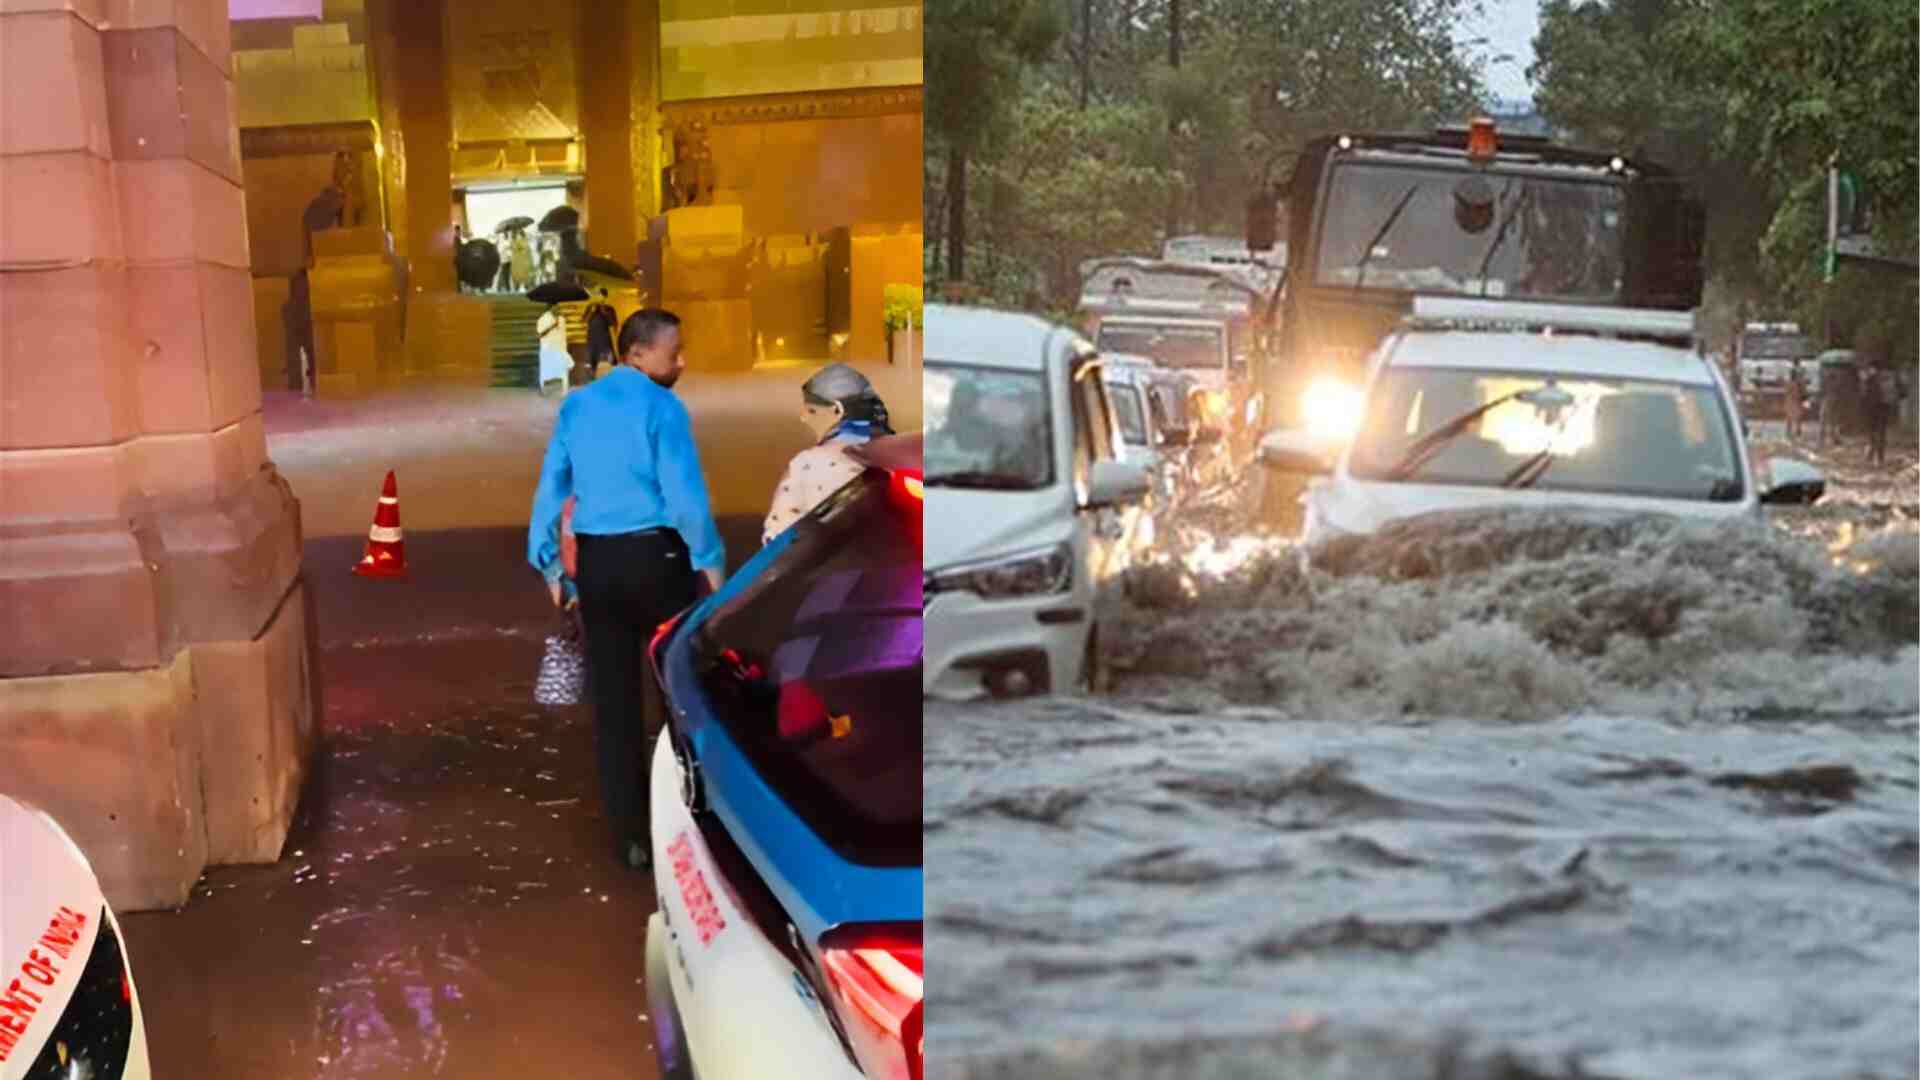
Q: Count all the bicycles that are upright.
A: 0